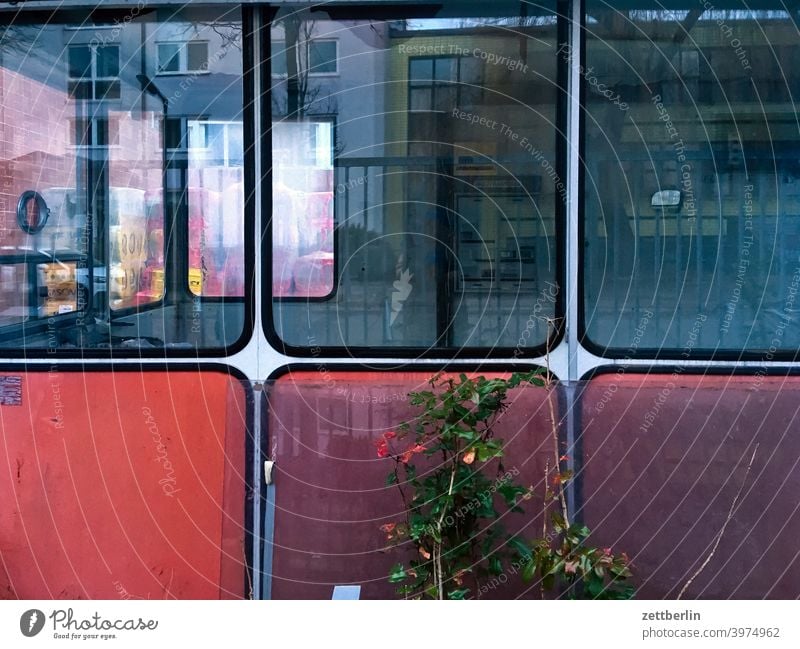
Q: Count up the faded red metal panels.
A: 3